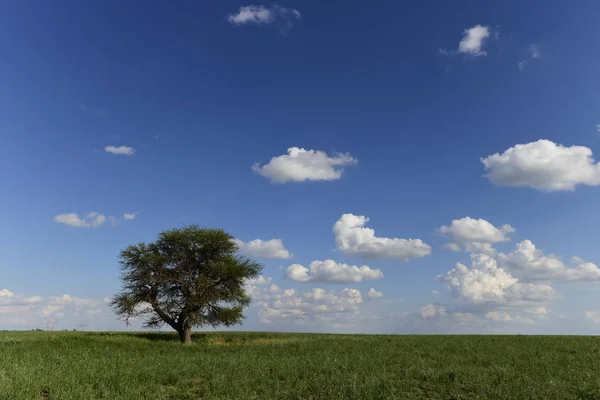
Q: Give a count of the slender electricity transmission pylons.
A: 2